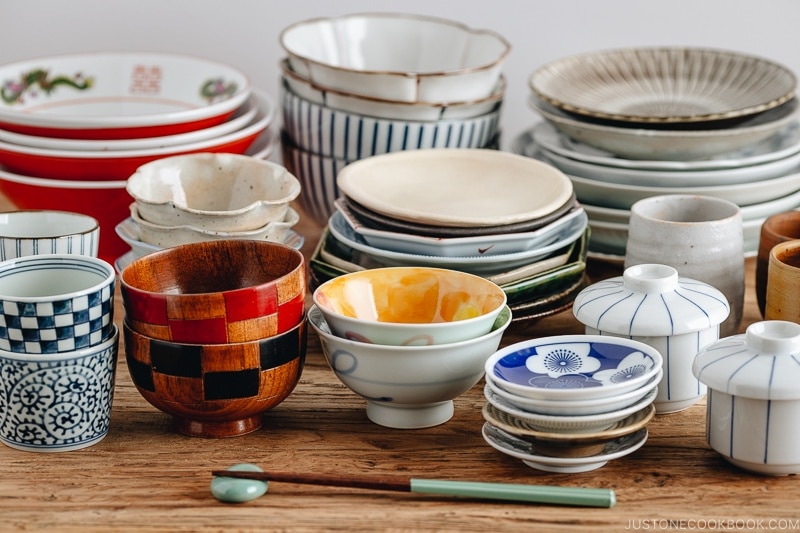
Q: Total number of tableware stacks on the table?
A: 9